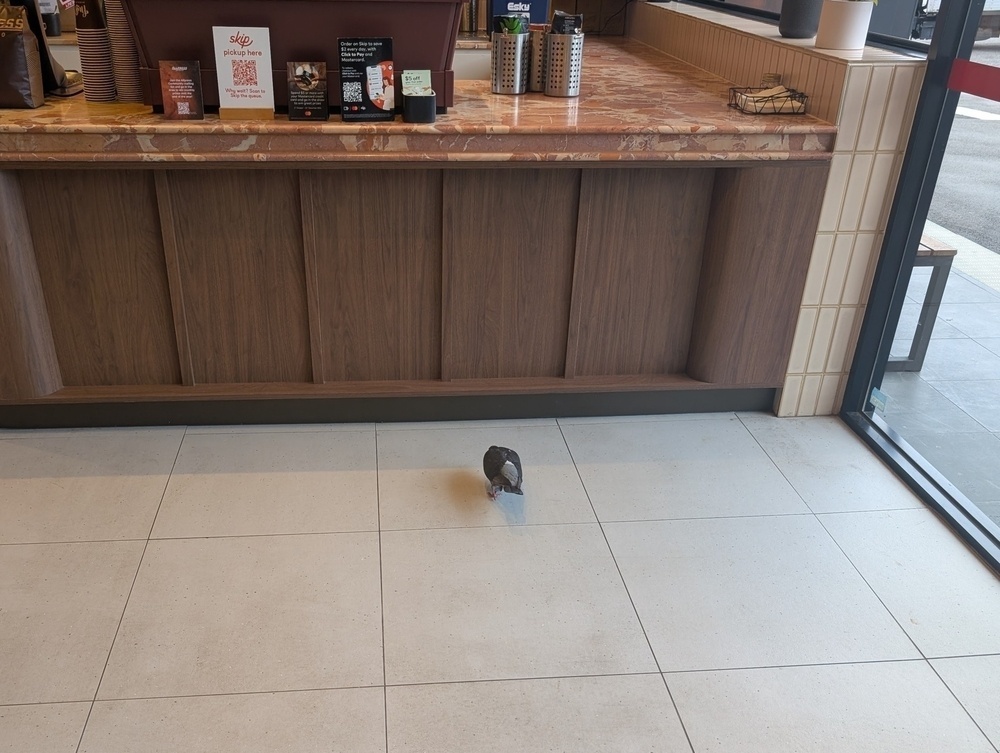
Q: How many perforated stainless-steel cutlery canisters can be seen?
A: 3